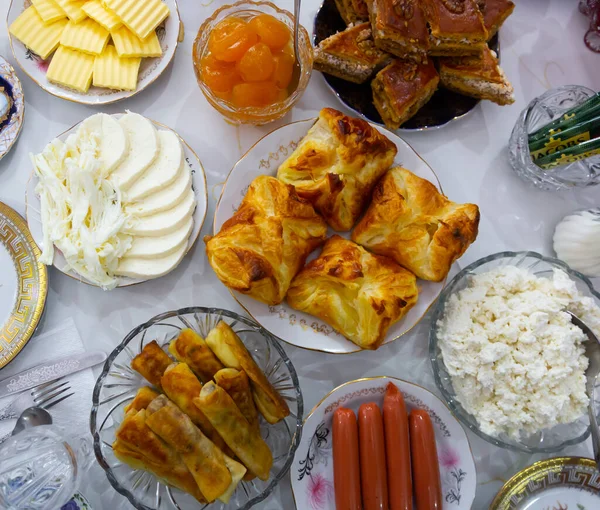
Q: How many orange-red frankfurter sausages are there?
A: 4